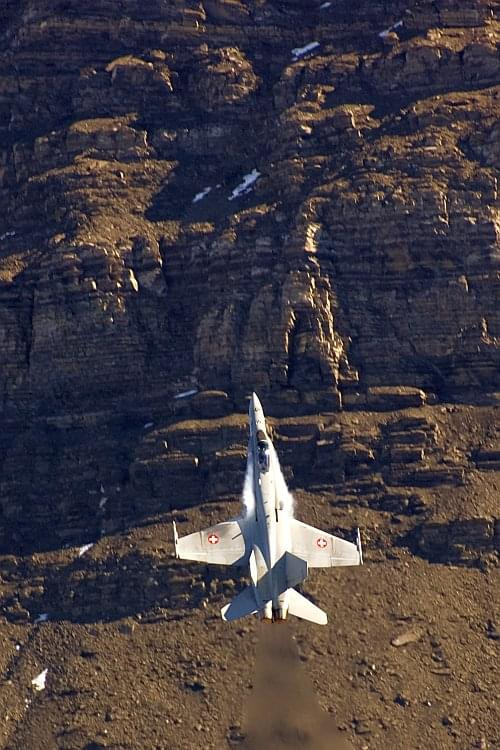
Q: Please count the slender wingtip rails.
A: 2